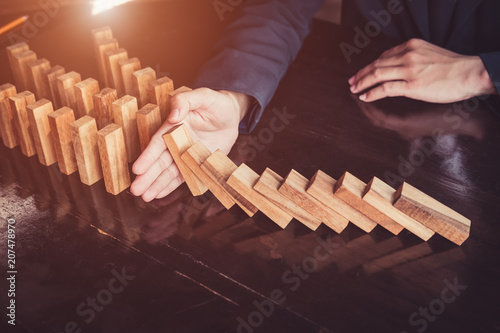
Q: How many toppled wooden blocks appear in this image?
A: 10